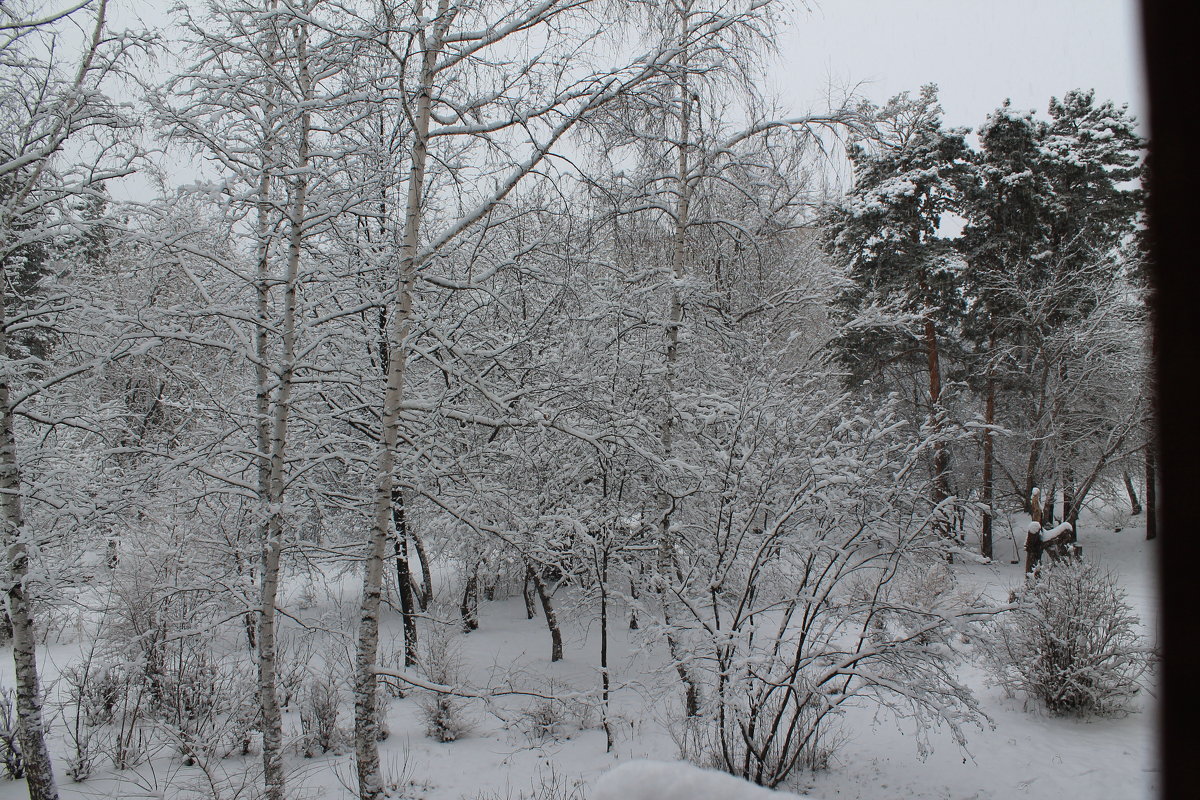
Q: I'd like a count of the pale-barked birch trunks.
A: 5